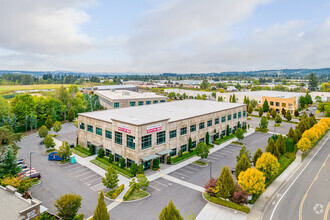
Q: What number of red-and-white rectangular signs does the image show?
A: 2